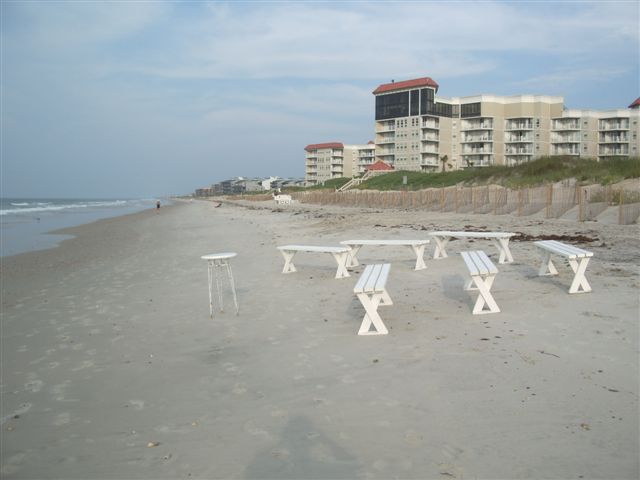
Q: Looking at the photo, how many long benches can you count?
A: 6